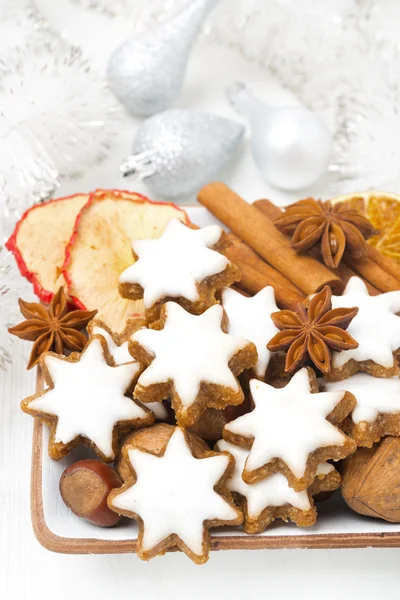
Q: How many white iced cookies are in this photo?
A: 10